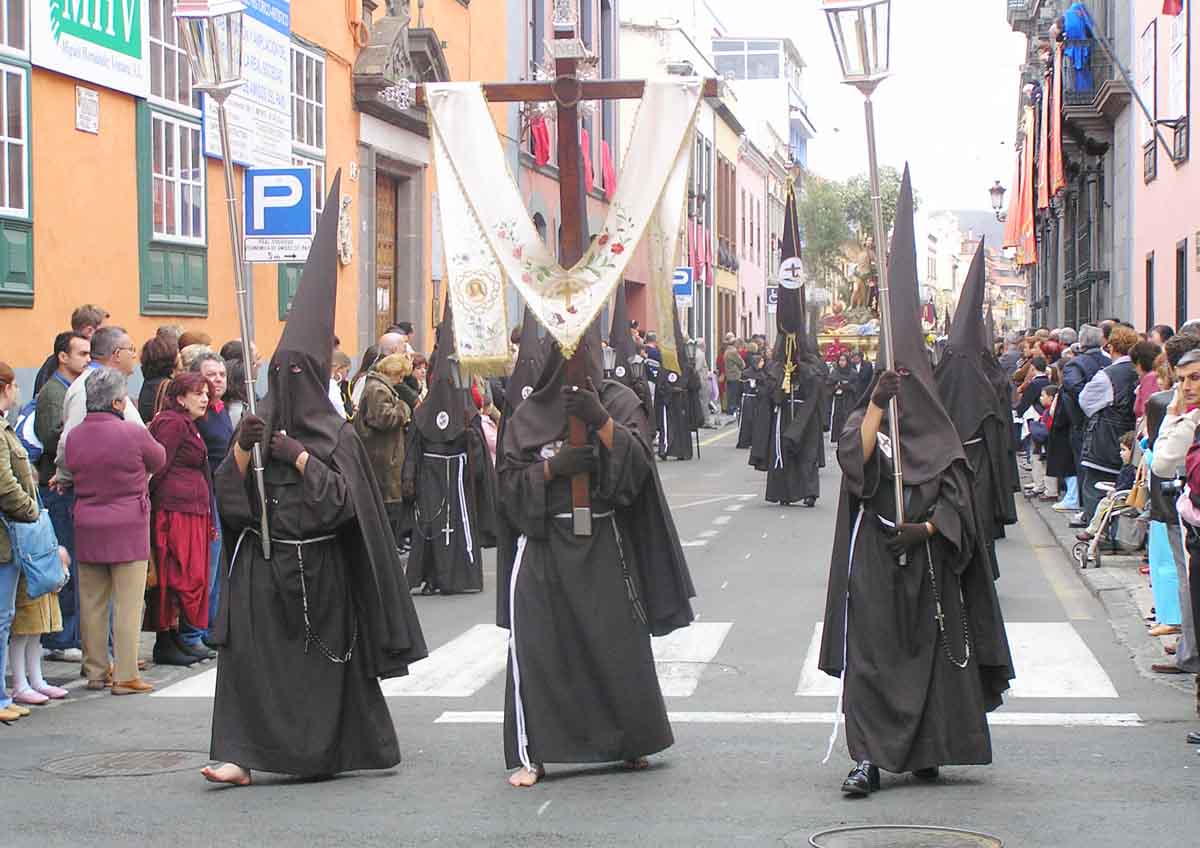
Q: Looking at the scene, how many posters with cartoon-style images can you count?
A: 0